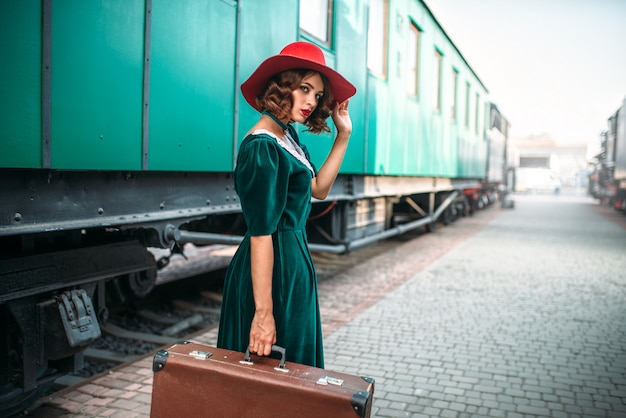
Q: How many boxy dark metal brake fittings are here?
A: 1